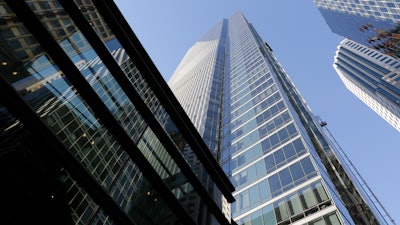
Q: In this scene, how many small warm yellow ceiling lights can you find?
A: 6